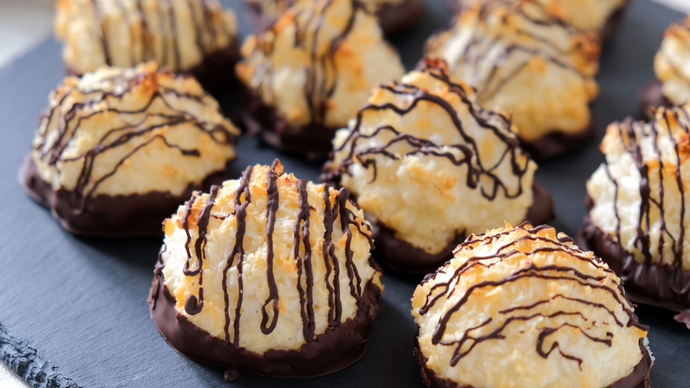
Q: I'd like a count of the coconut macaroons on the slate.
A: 11